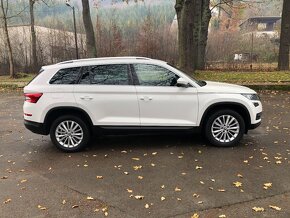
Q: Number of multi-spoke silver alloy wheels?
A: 2